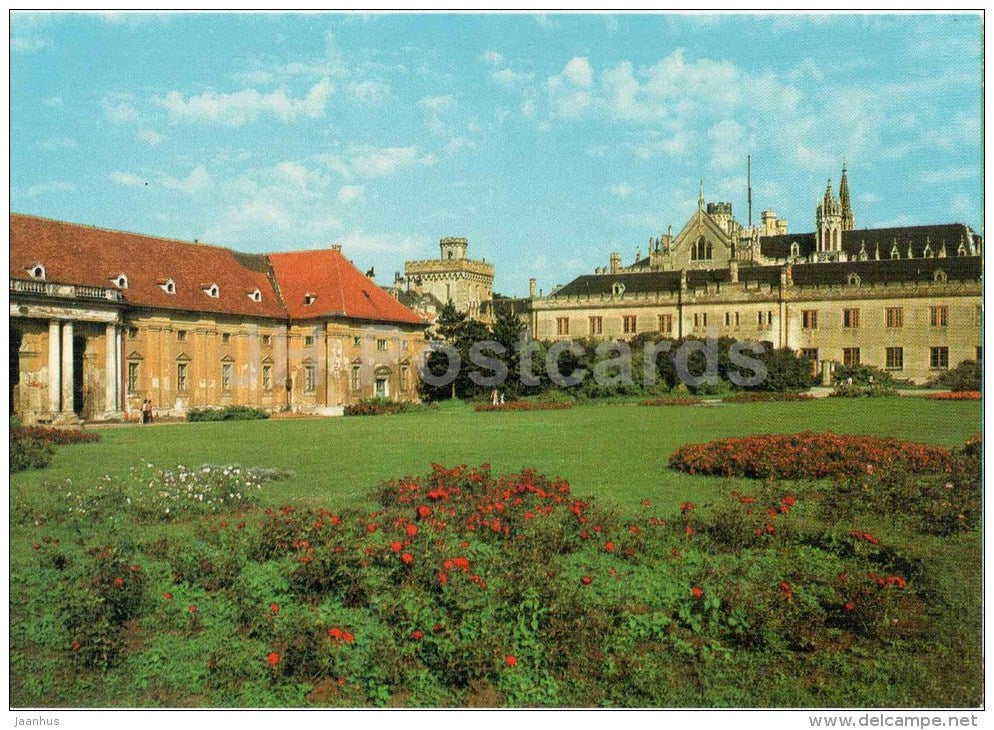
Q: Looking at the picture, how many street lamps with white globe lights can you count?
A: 0